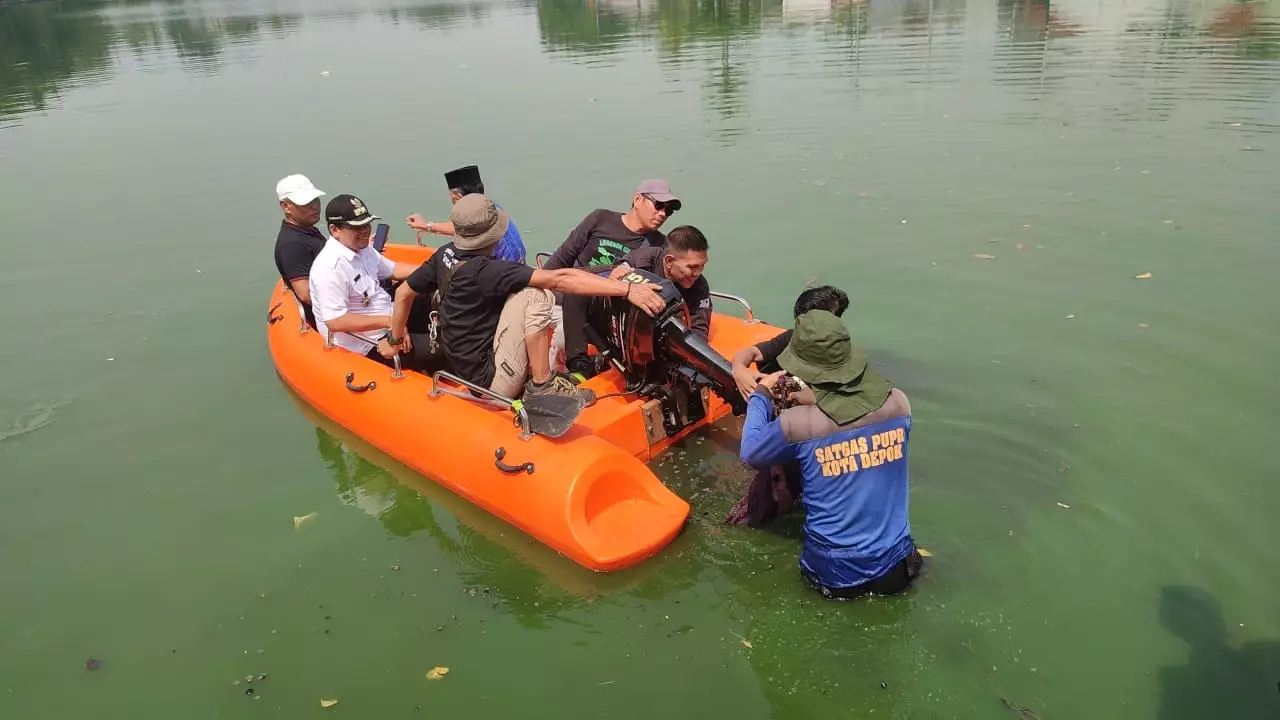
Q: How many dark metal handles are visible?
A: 3